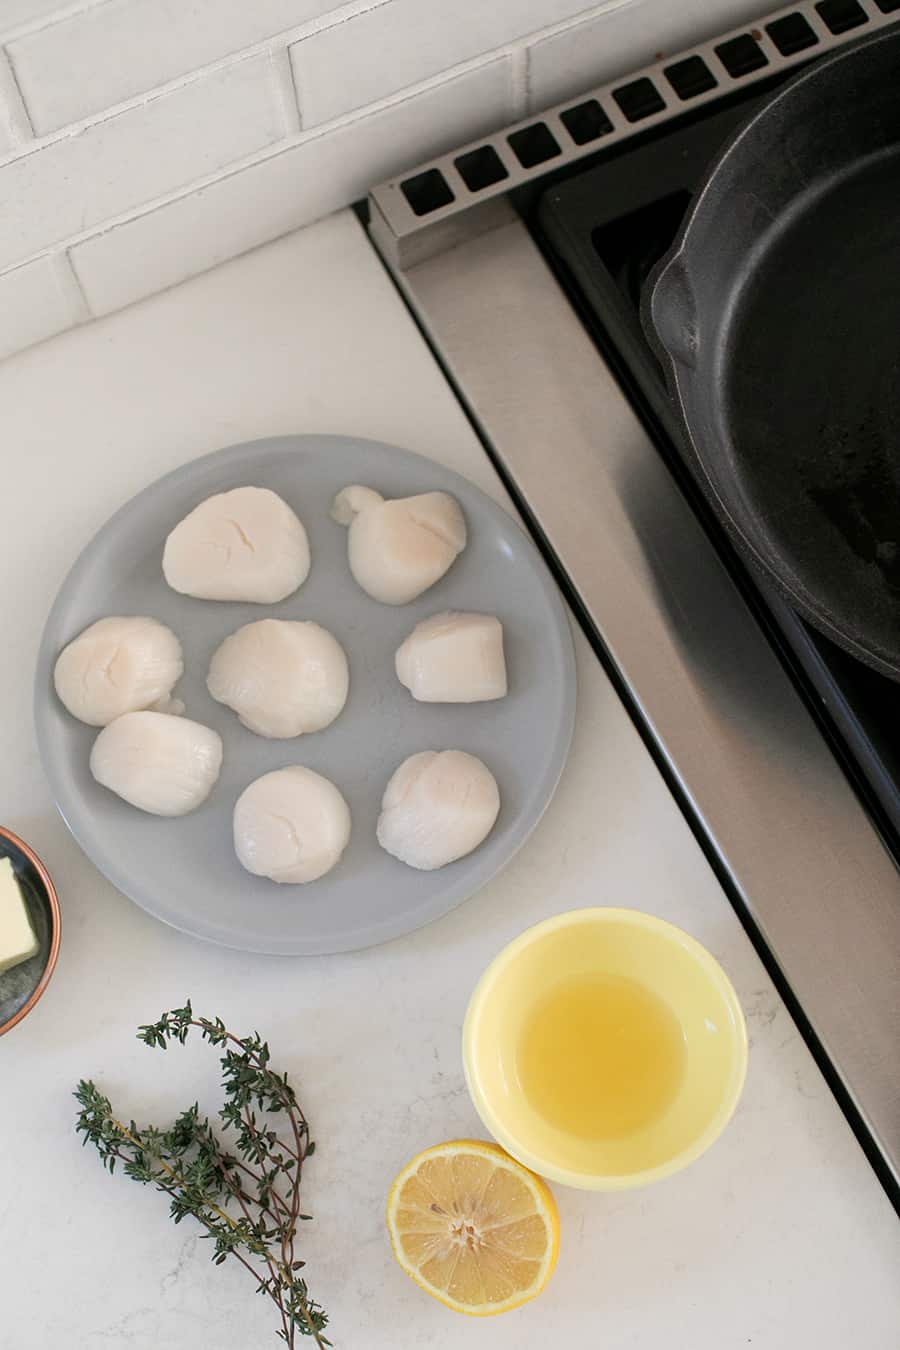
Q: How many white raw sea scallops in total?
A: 8